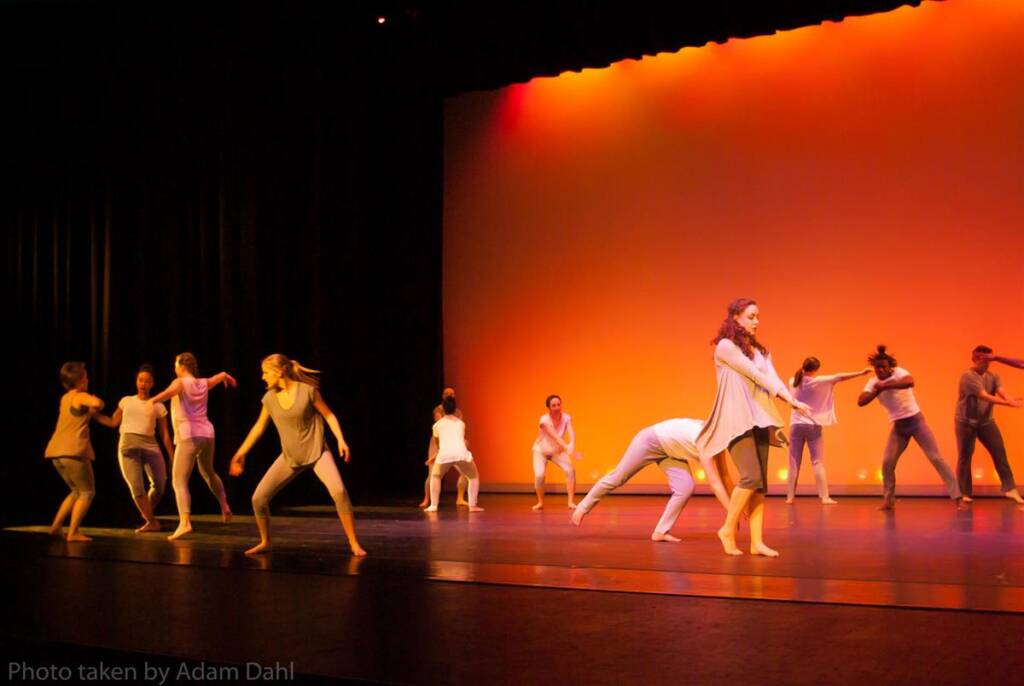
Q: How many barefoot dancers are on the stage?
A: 12